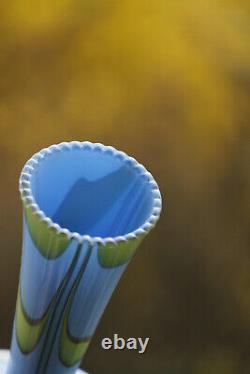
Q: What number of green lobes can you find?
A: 4